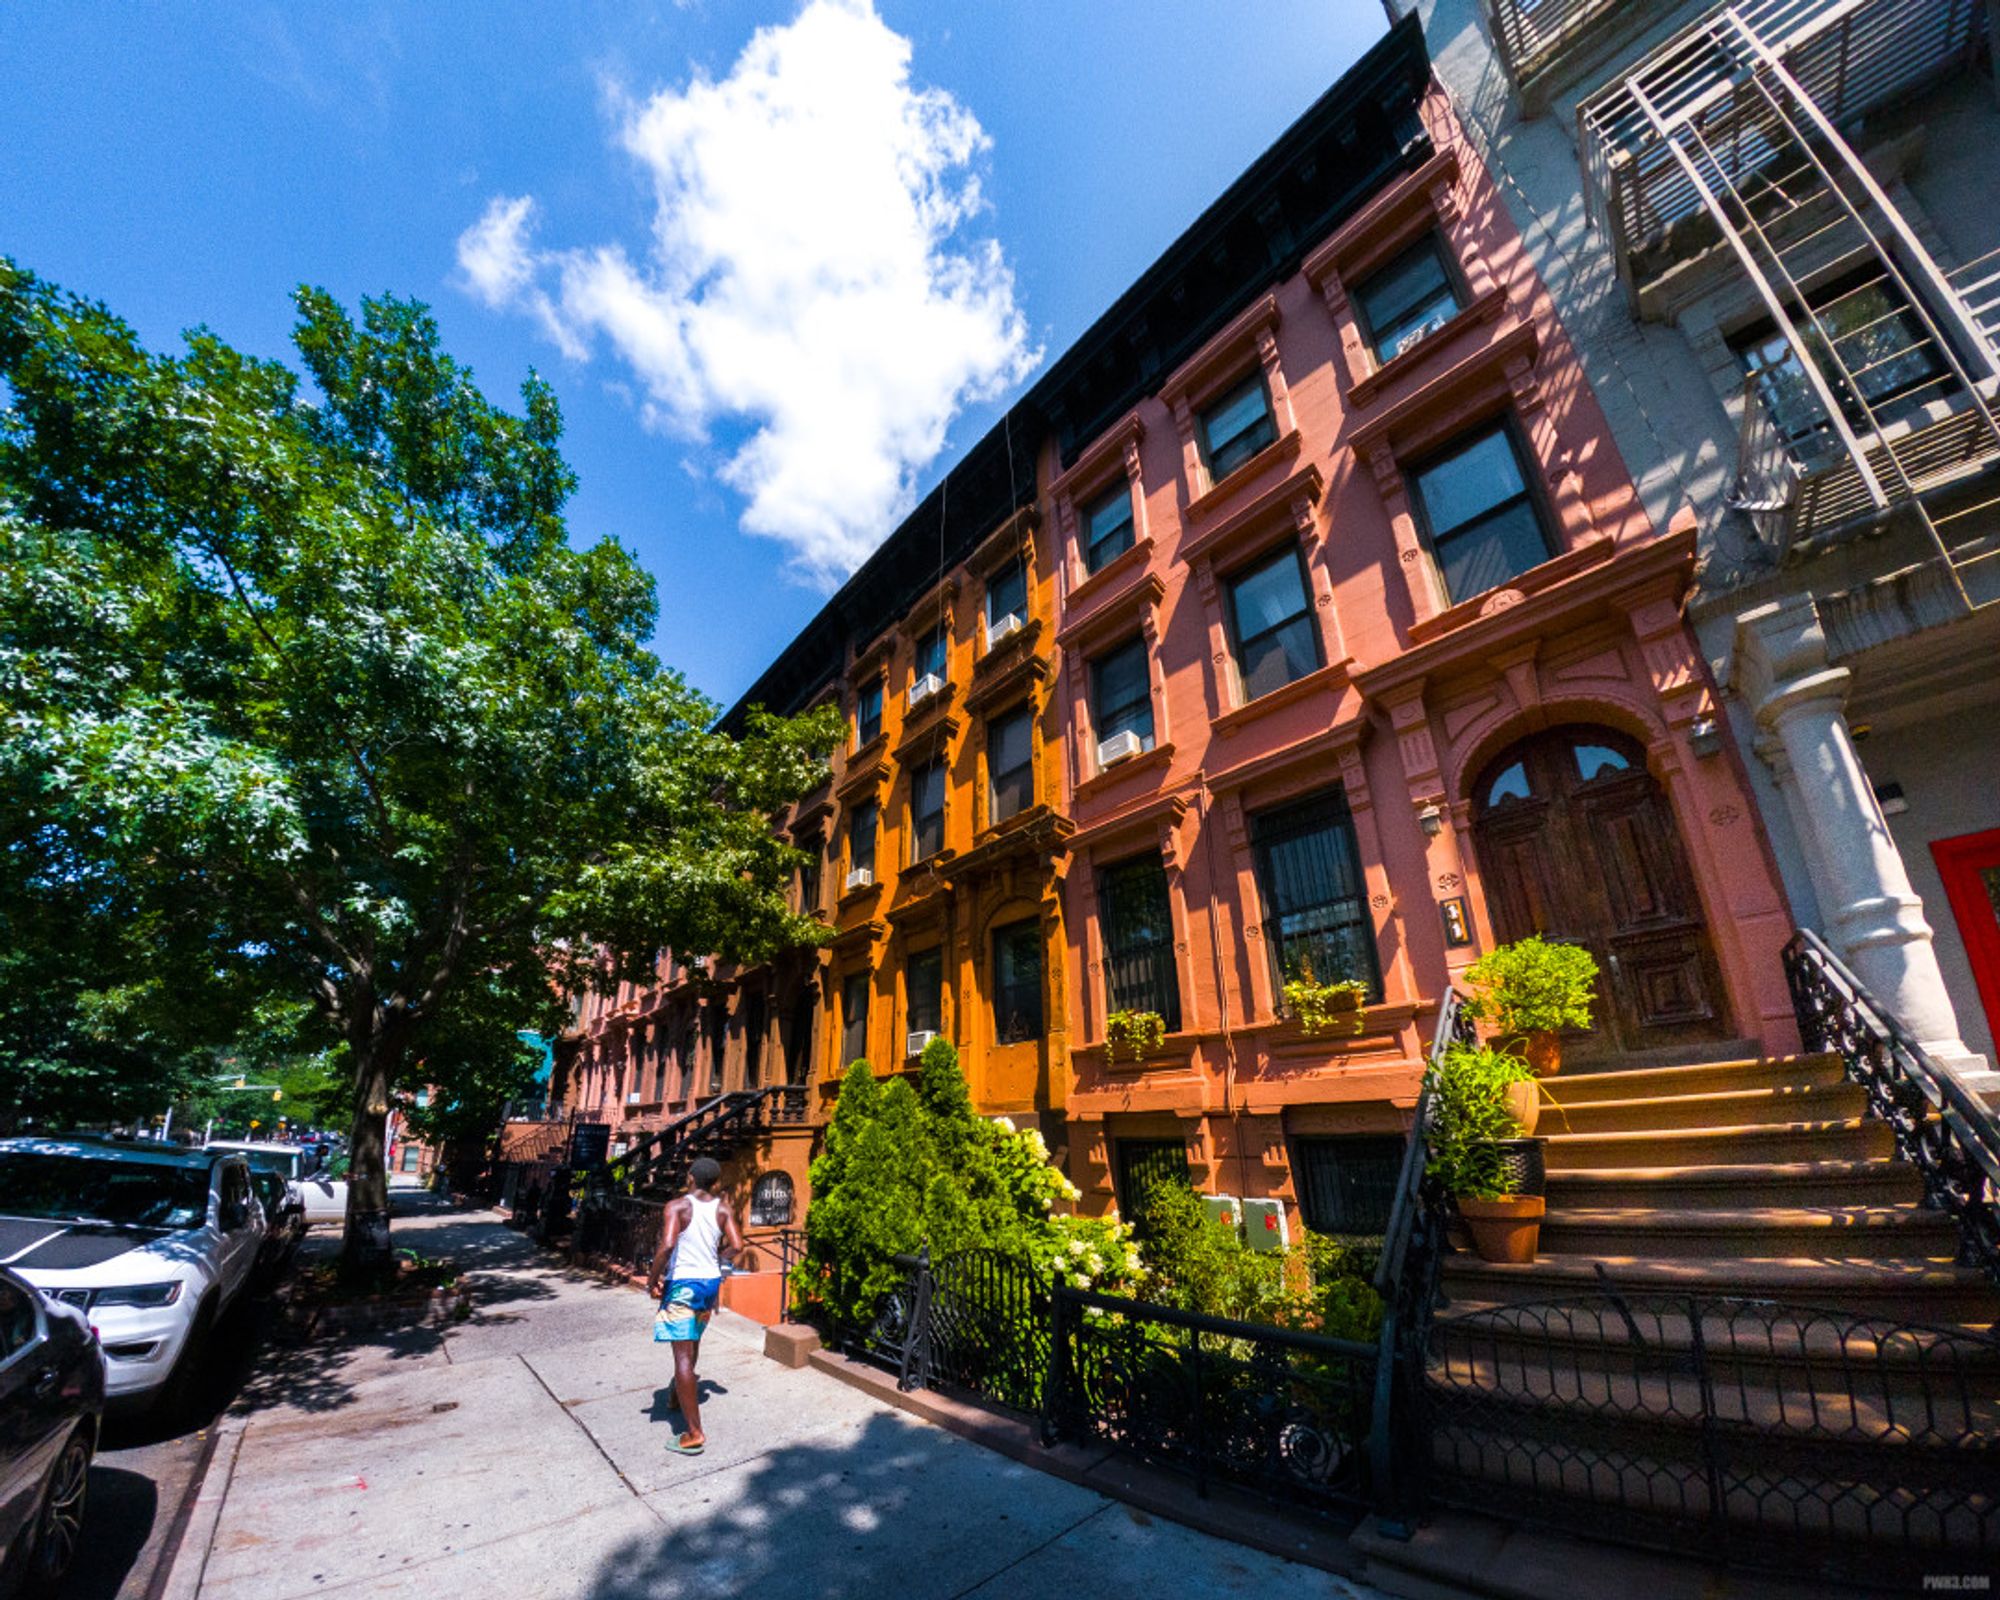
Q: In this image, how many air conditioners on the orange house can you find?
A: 4